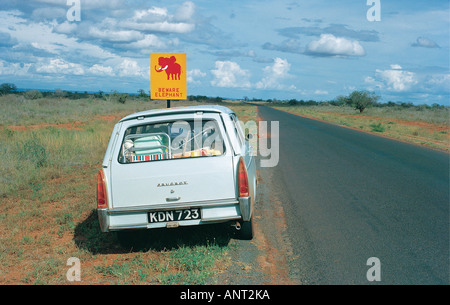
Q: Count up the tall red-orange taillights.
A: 2